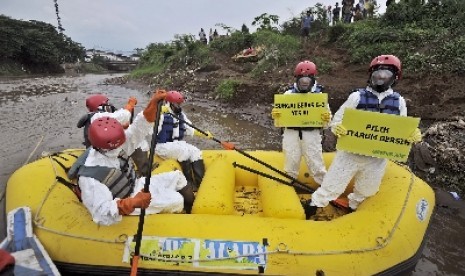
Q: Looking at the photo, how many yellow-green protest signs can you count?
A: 2